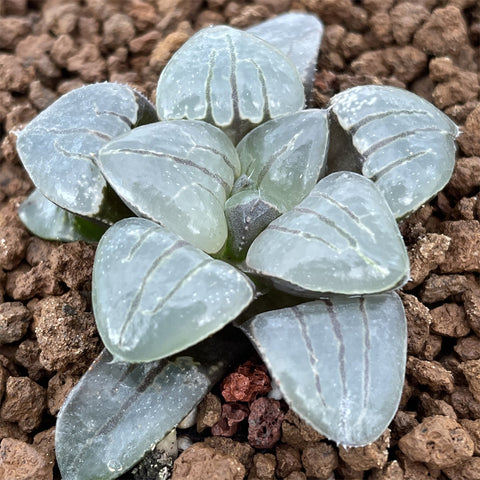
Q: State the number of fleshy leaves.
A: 12